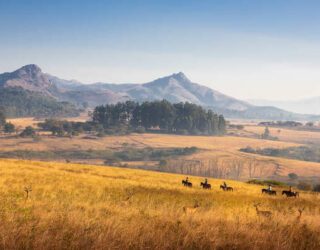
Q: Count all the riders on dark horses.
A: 5